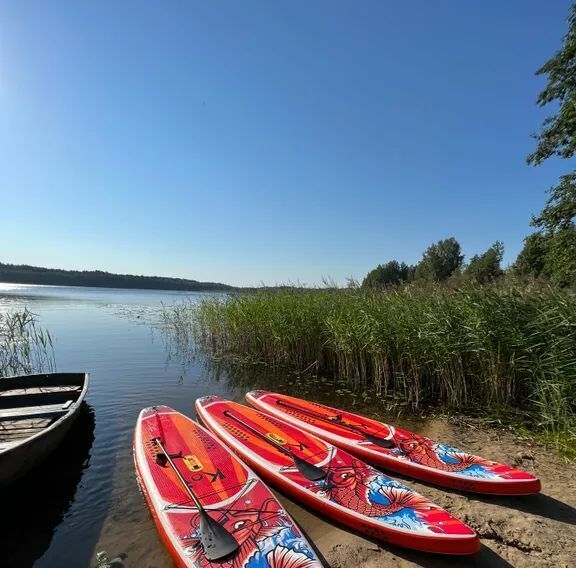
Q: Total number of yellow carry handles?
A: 2